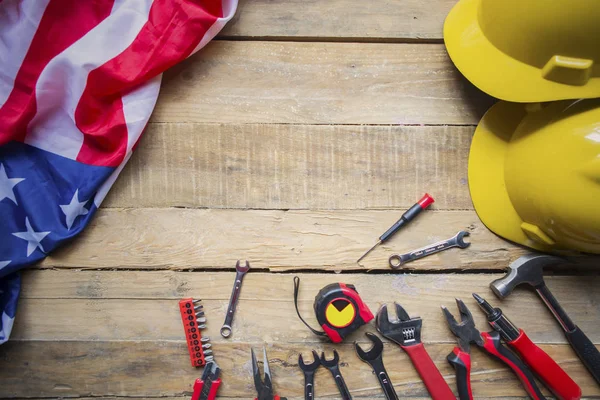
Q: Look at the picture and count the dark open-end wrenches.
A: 3